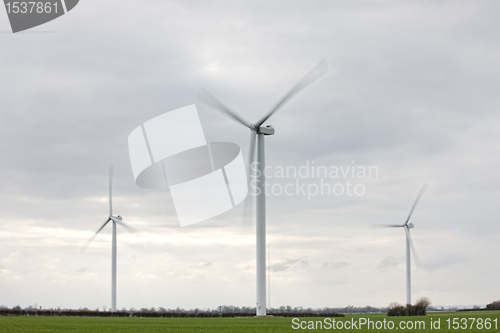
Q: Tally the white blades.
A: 9